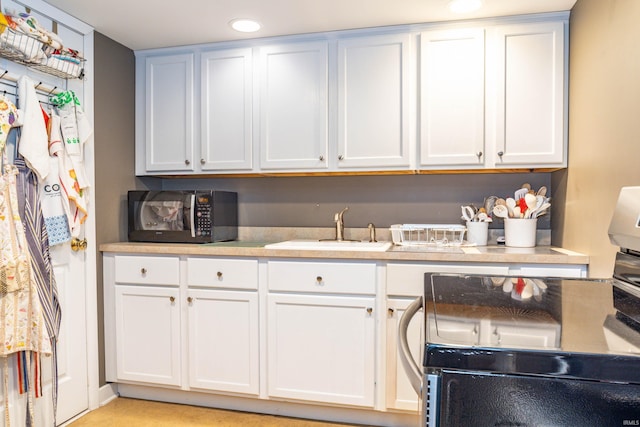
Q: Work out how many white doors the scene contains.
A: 11